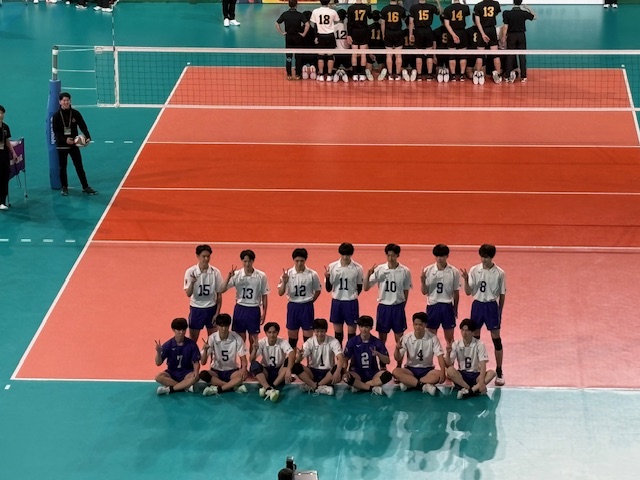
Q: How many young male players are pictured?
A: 14